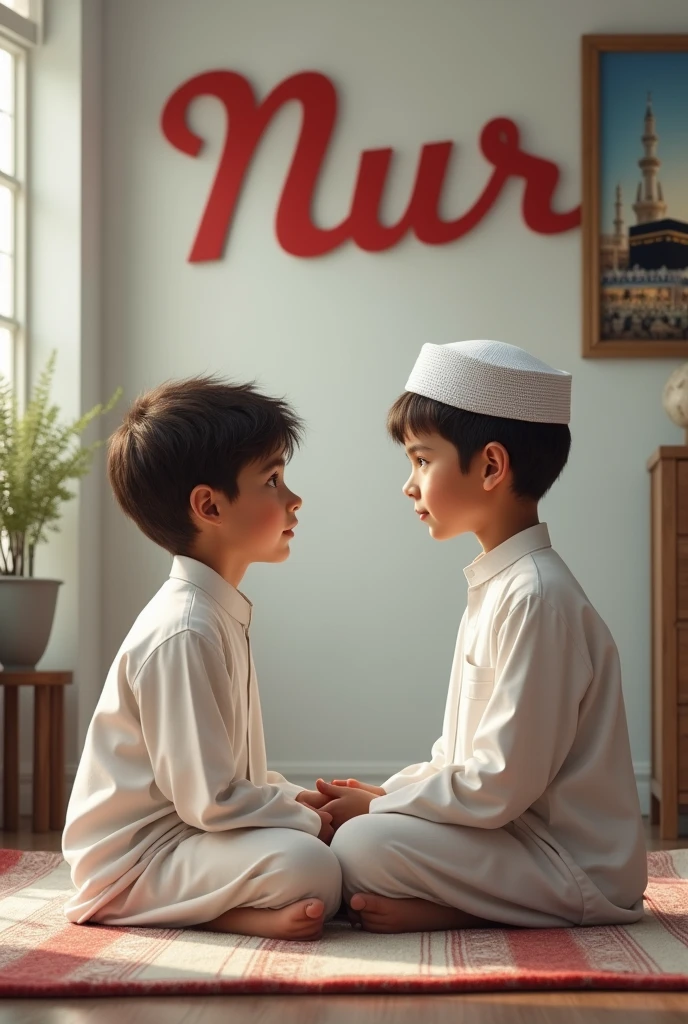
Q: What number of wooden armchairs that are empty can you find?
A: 0